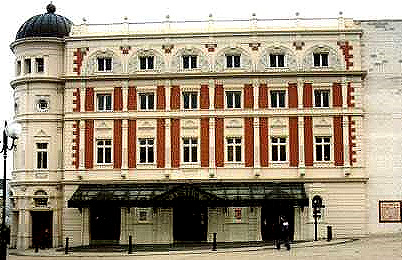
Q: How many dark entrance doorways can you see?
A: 4